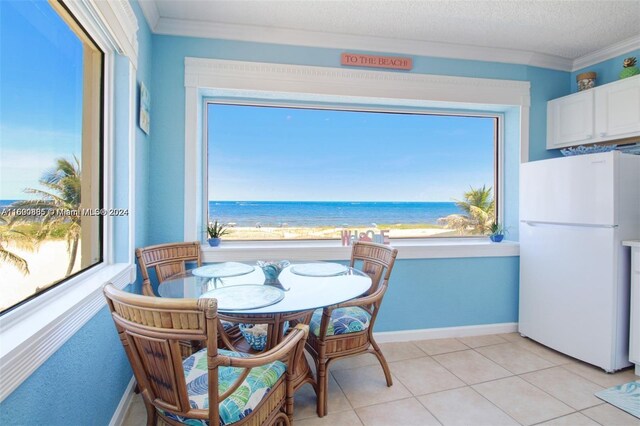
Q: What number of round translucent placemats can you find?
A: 3